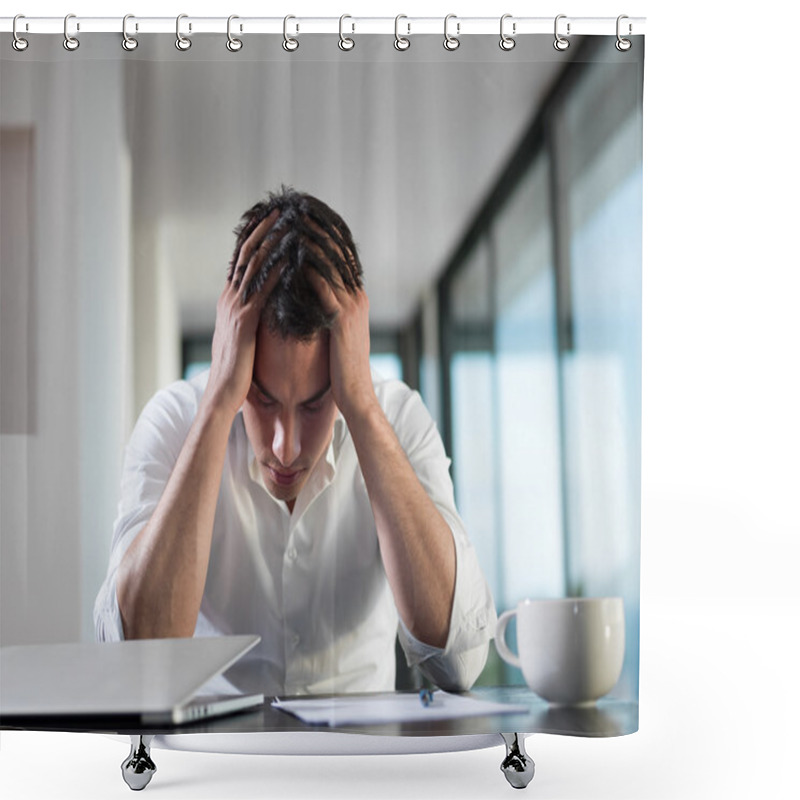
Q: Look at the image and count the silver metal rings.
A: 12